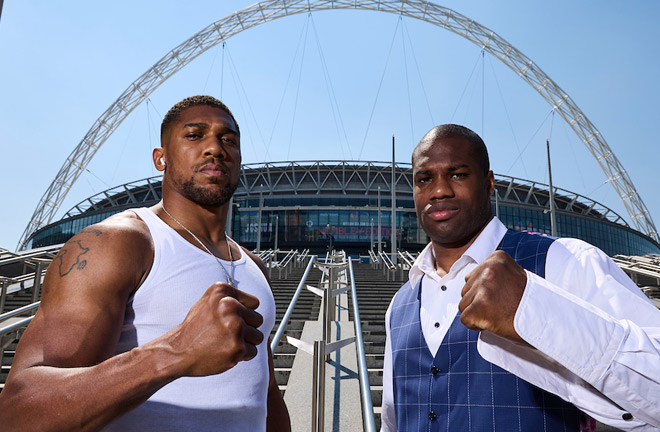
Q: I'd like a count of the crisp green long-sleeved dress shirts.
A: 0